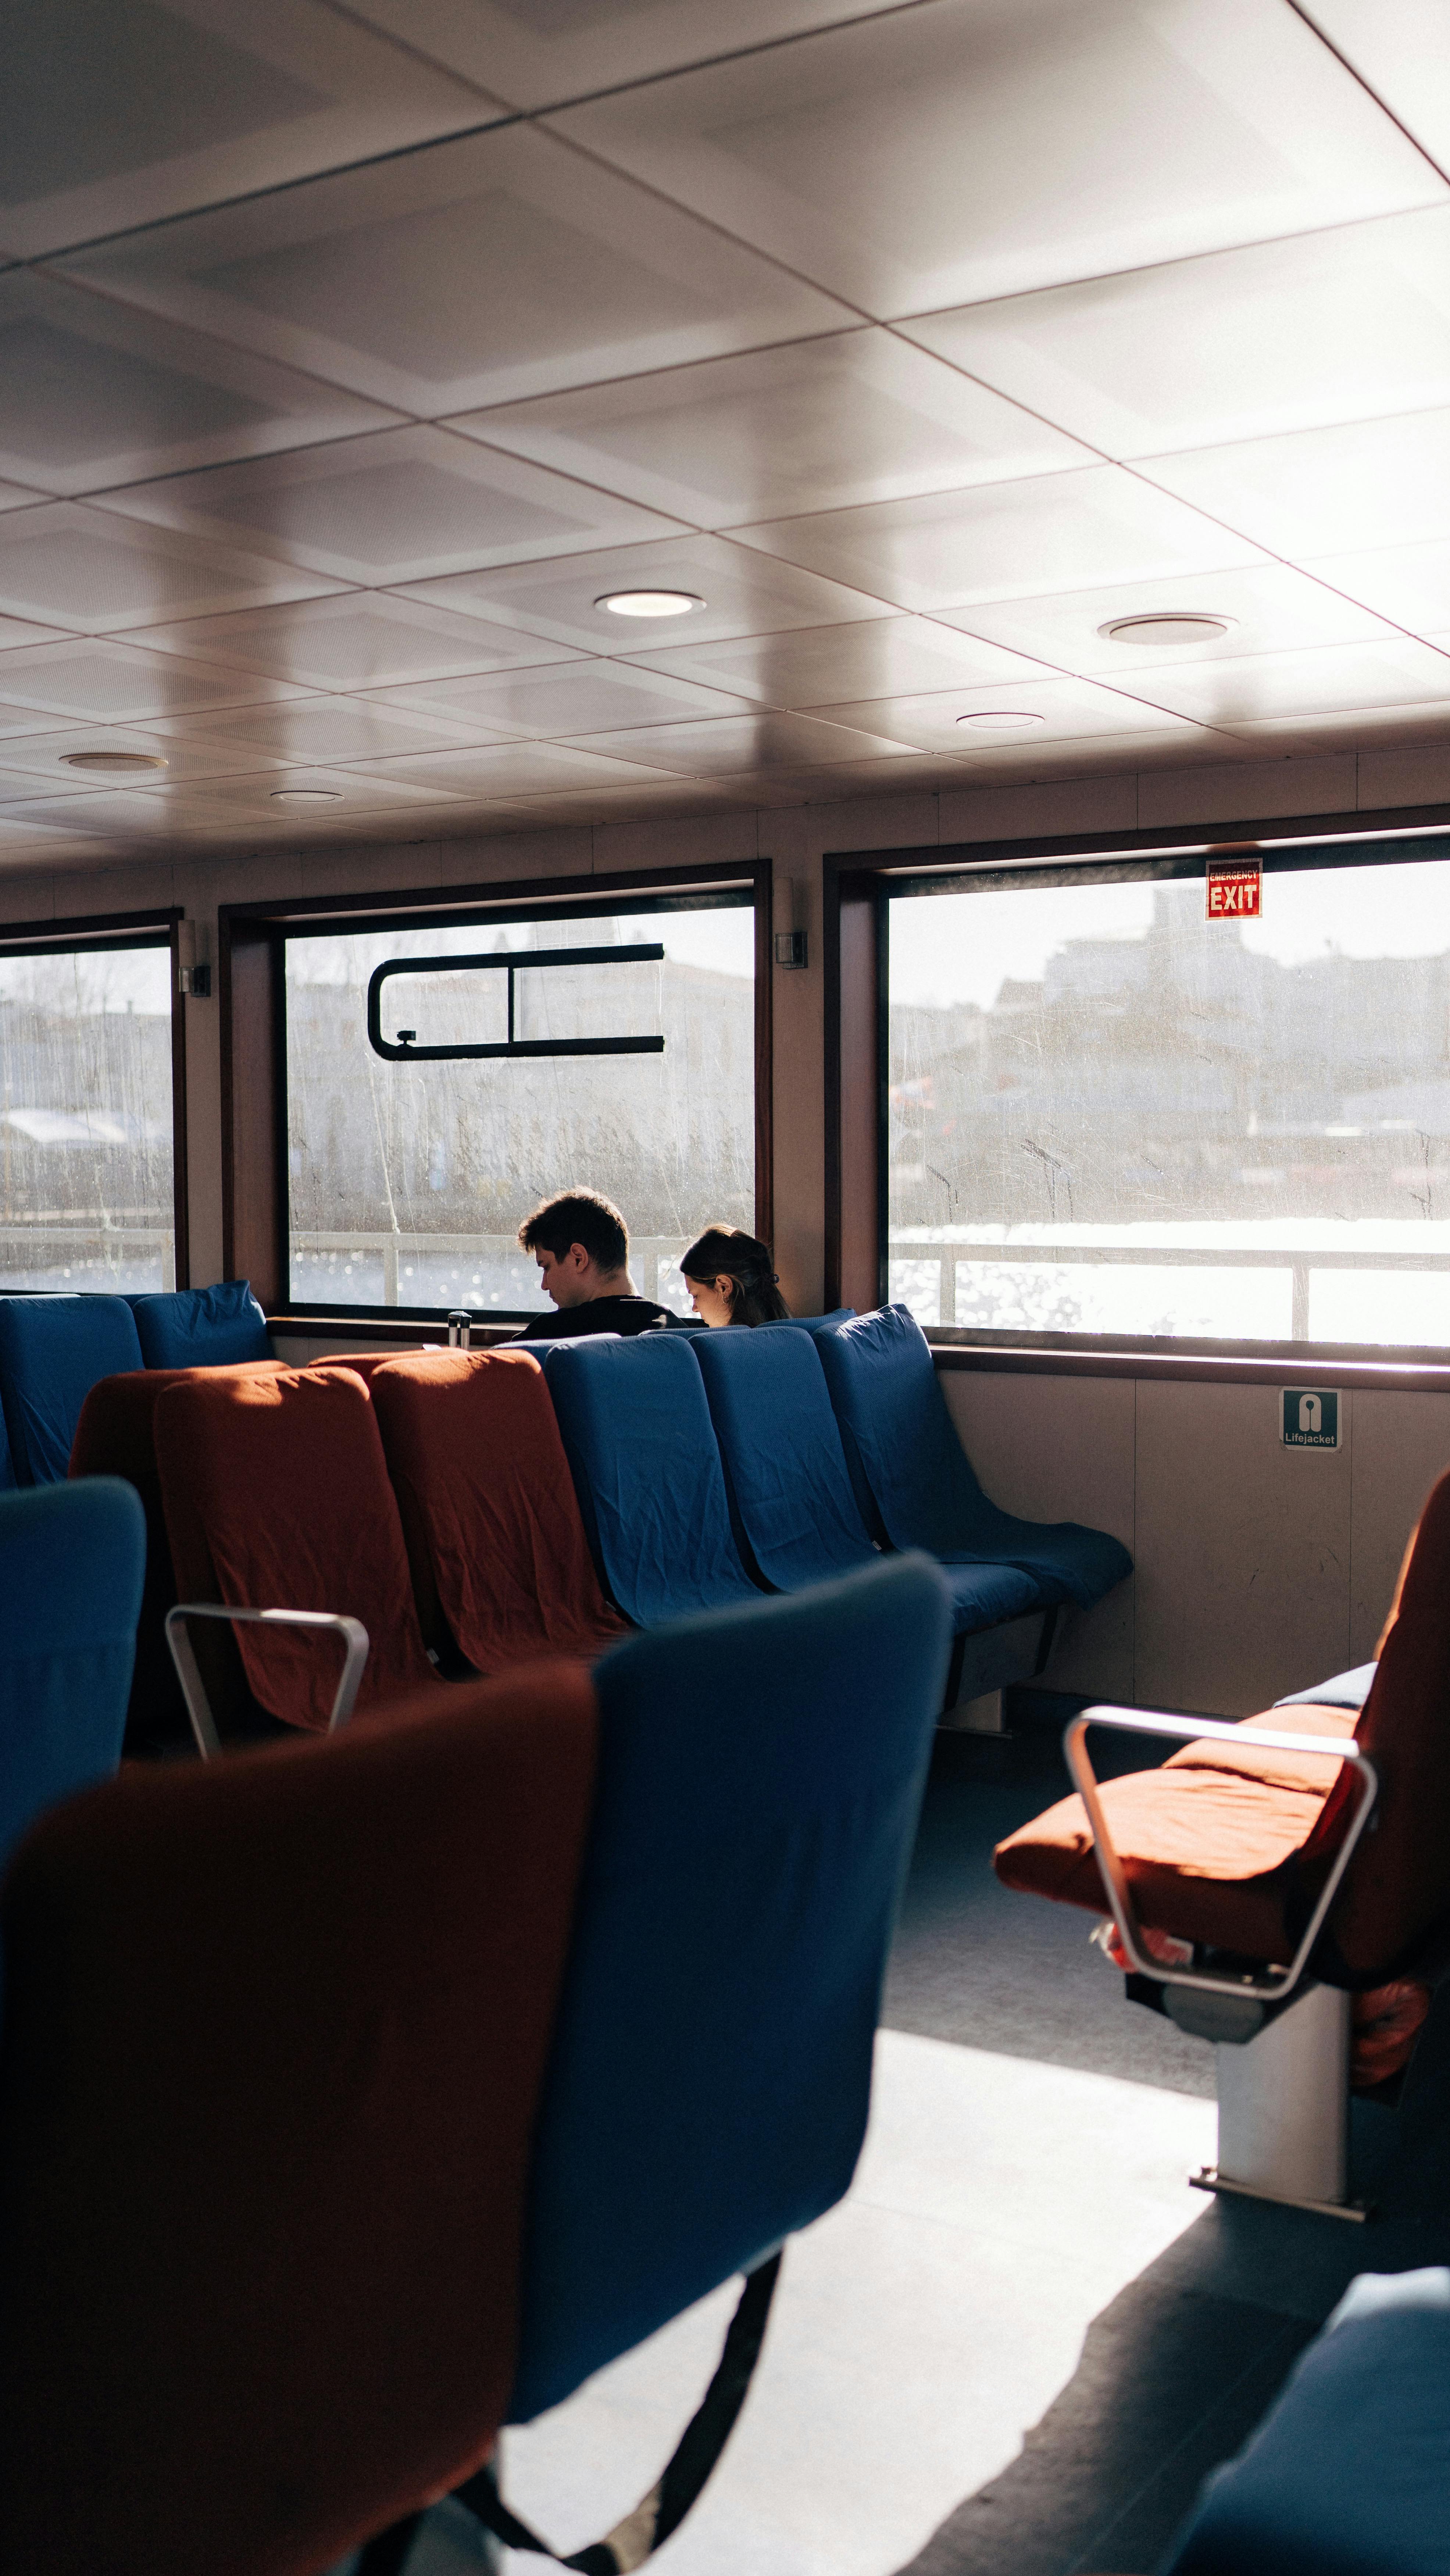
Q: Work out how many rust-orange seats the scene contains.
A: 7